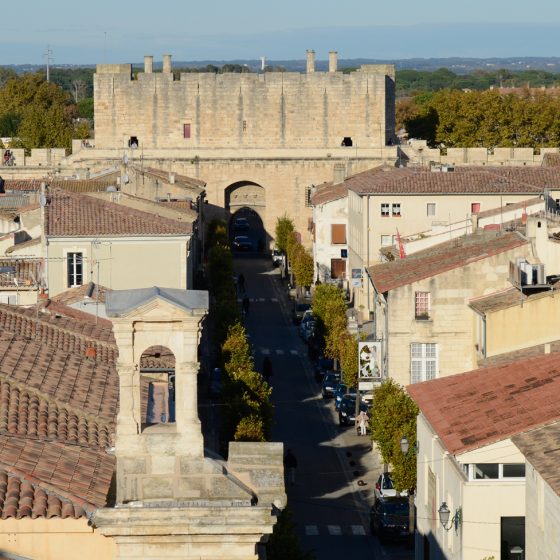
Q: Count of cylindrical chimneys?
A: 4